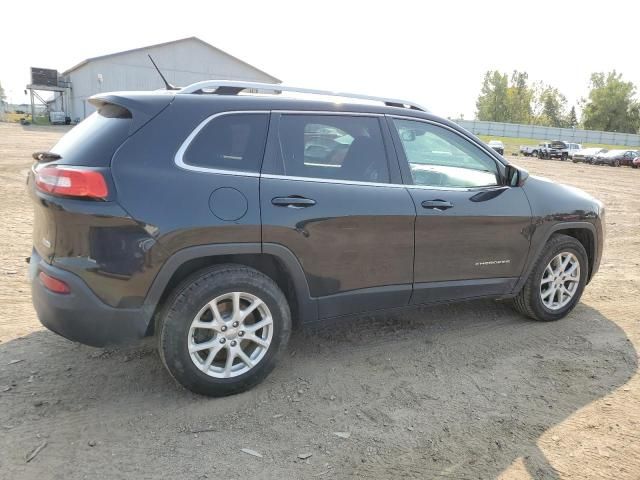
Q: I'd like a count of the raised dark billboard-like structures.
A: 1